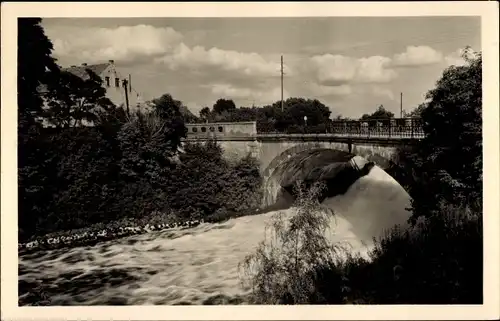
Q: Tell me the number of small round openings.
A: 4